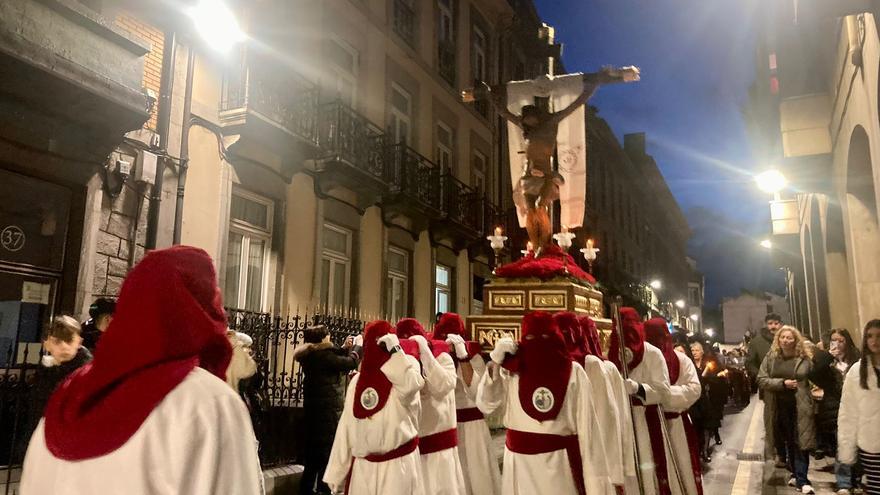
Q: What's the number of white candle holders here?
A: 4